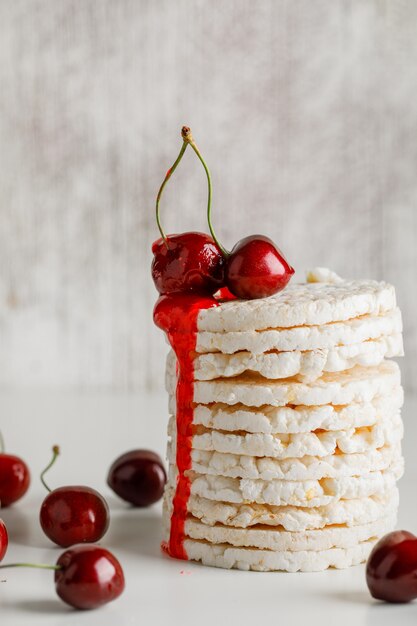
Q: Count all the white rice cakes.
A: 11